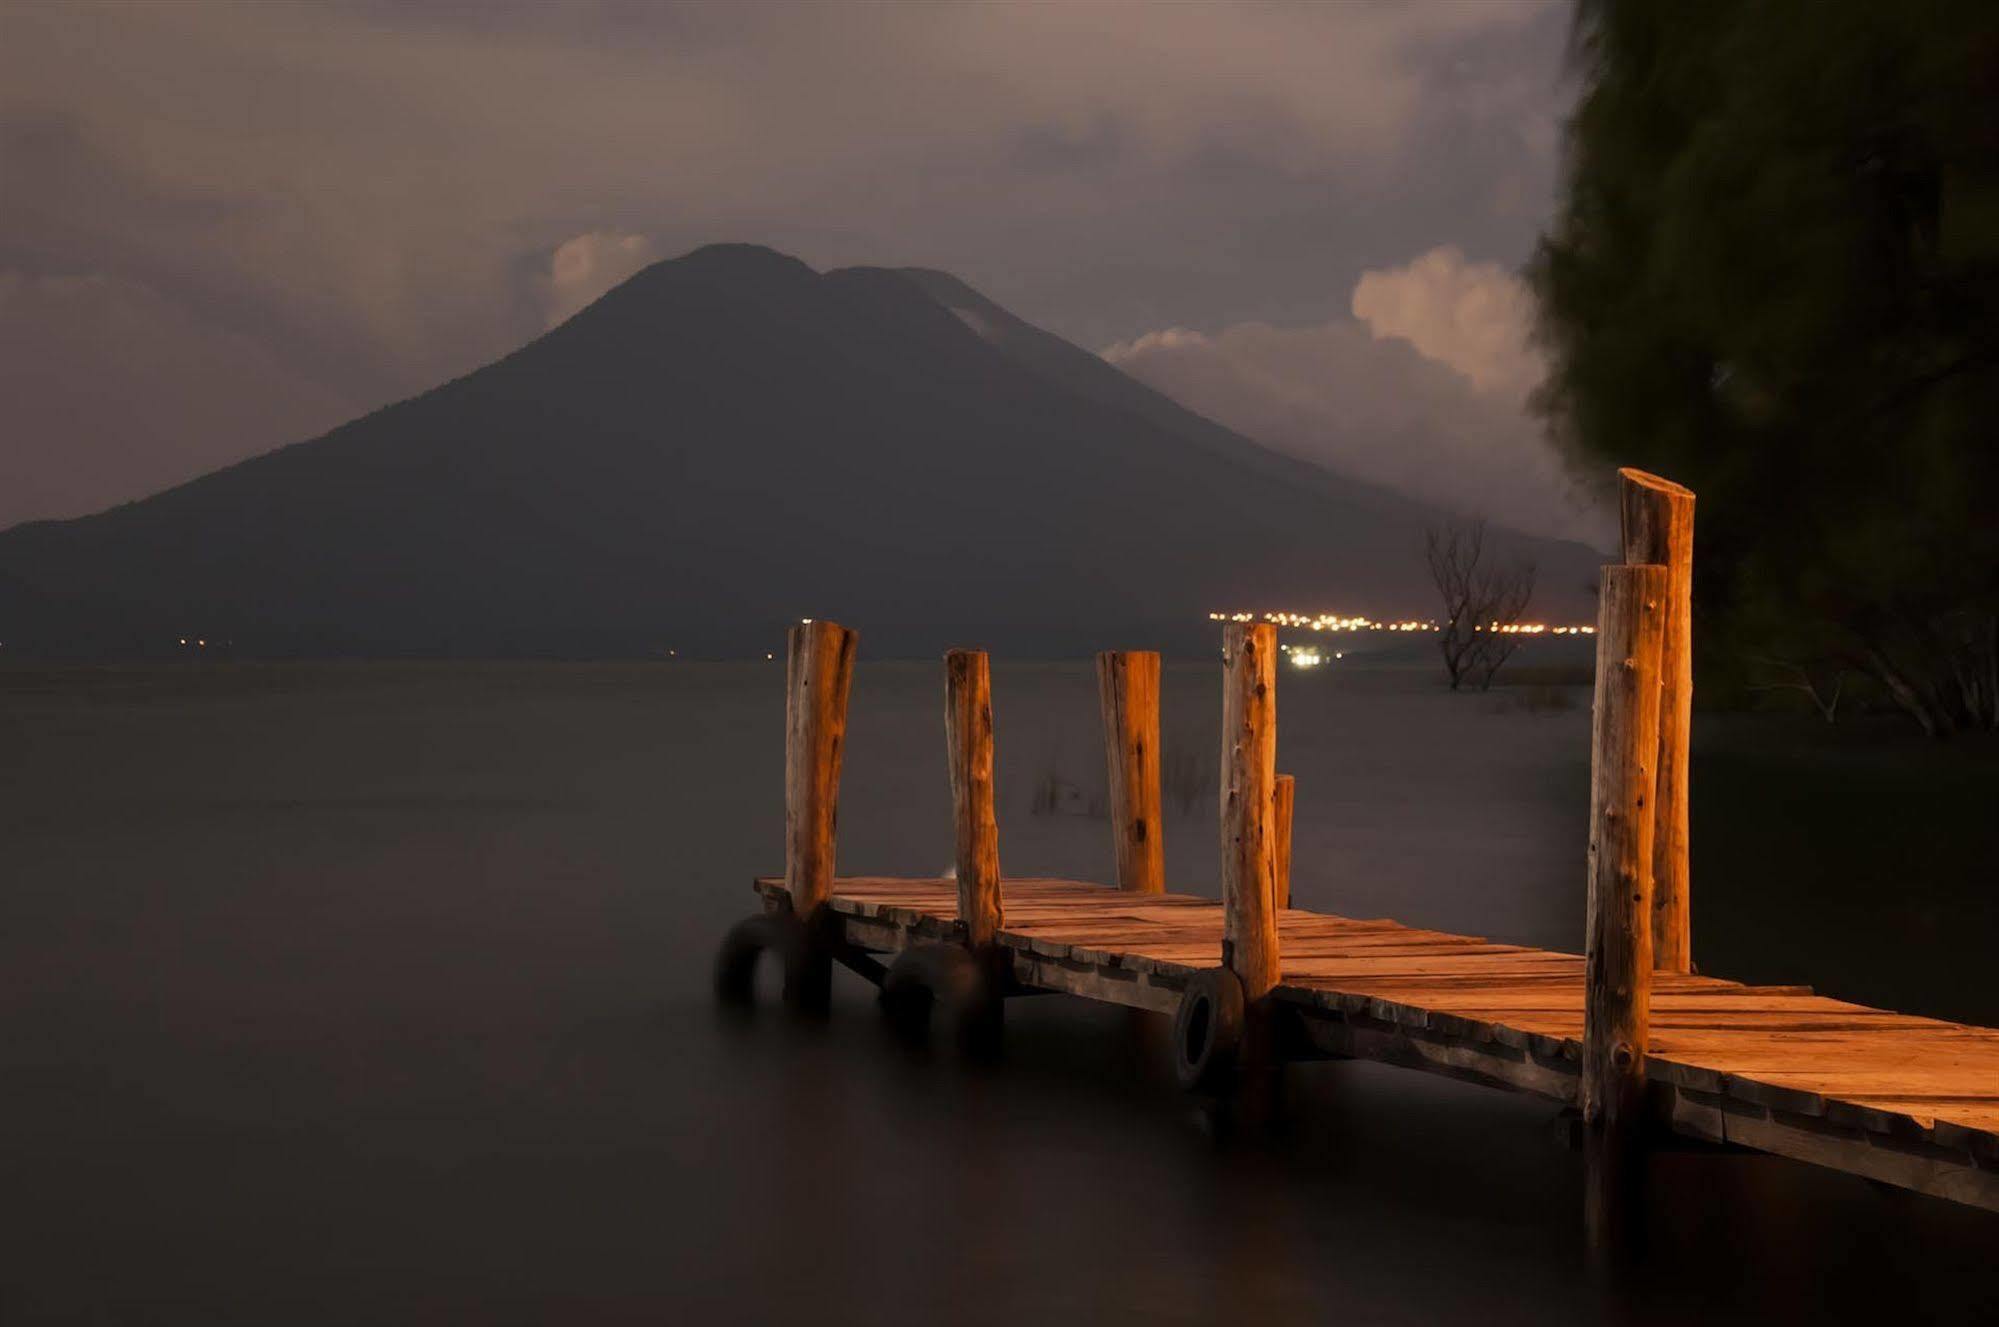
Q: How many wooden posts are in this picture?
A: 7